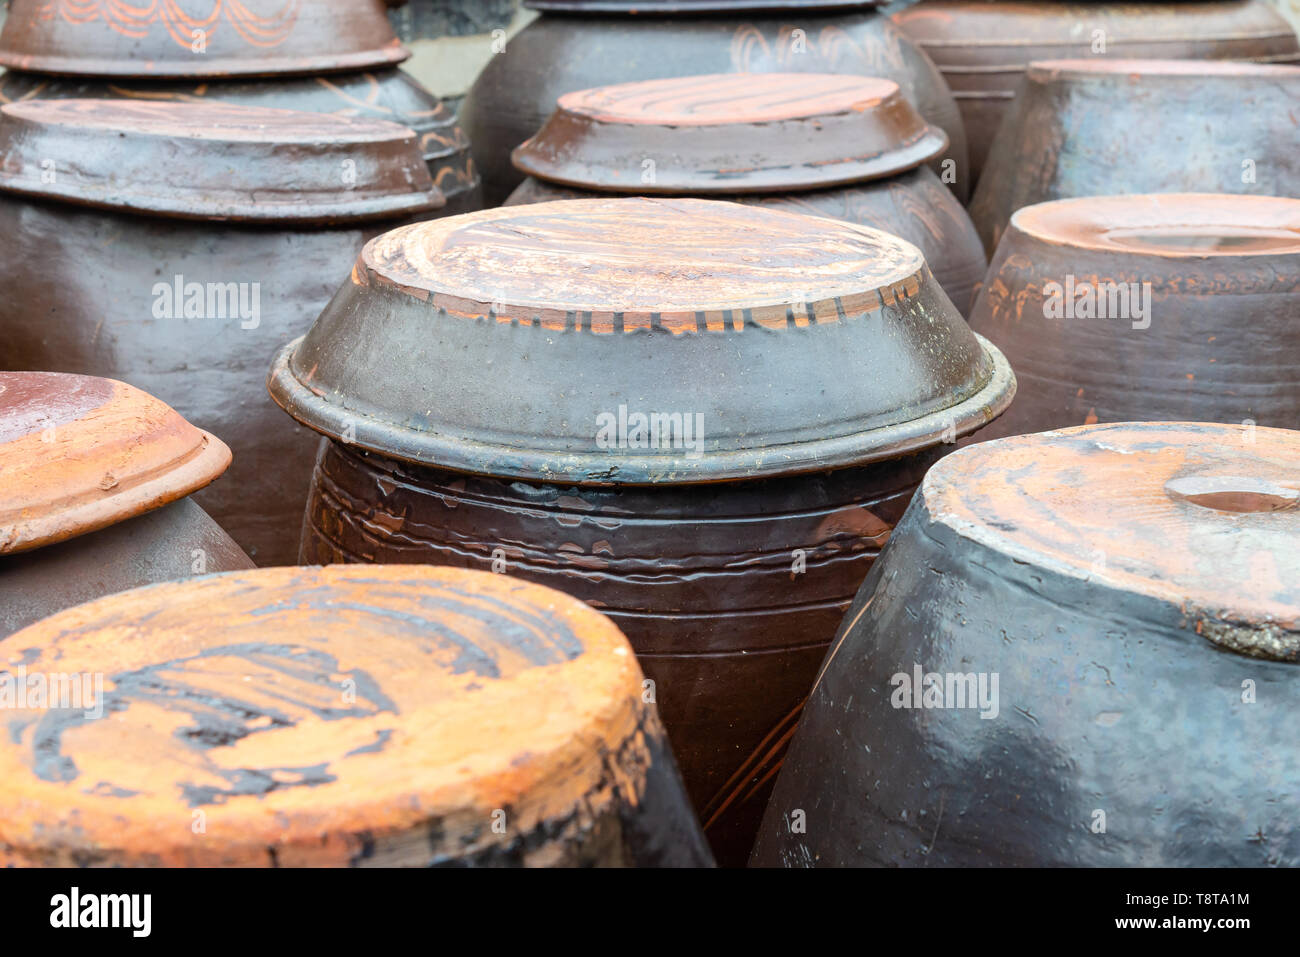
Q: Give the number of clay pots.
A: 11